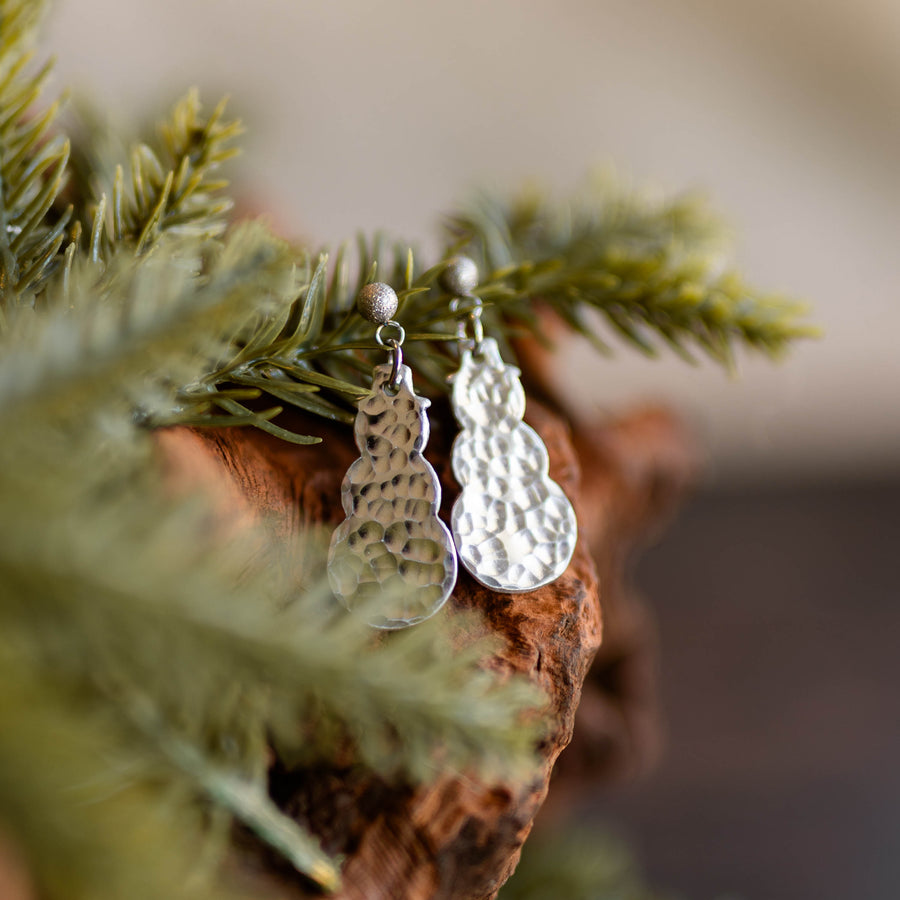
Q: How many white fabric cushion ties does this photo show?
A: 0